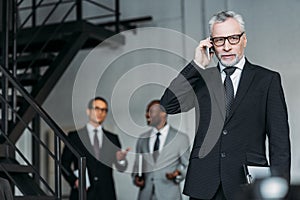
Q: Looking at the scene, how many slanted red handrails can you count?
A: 0